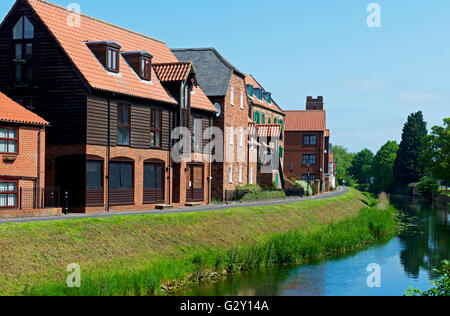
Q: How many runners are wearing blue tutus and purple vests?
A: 0